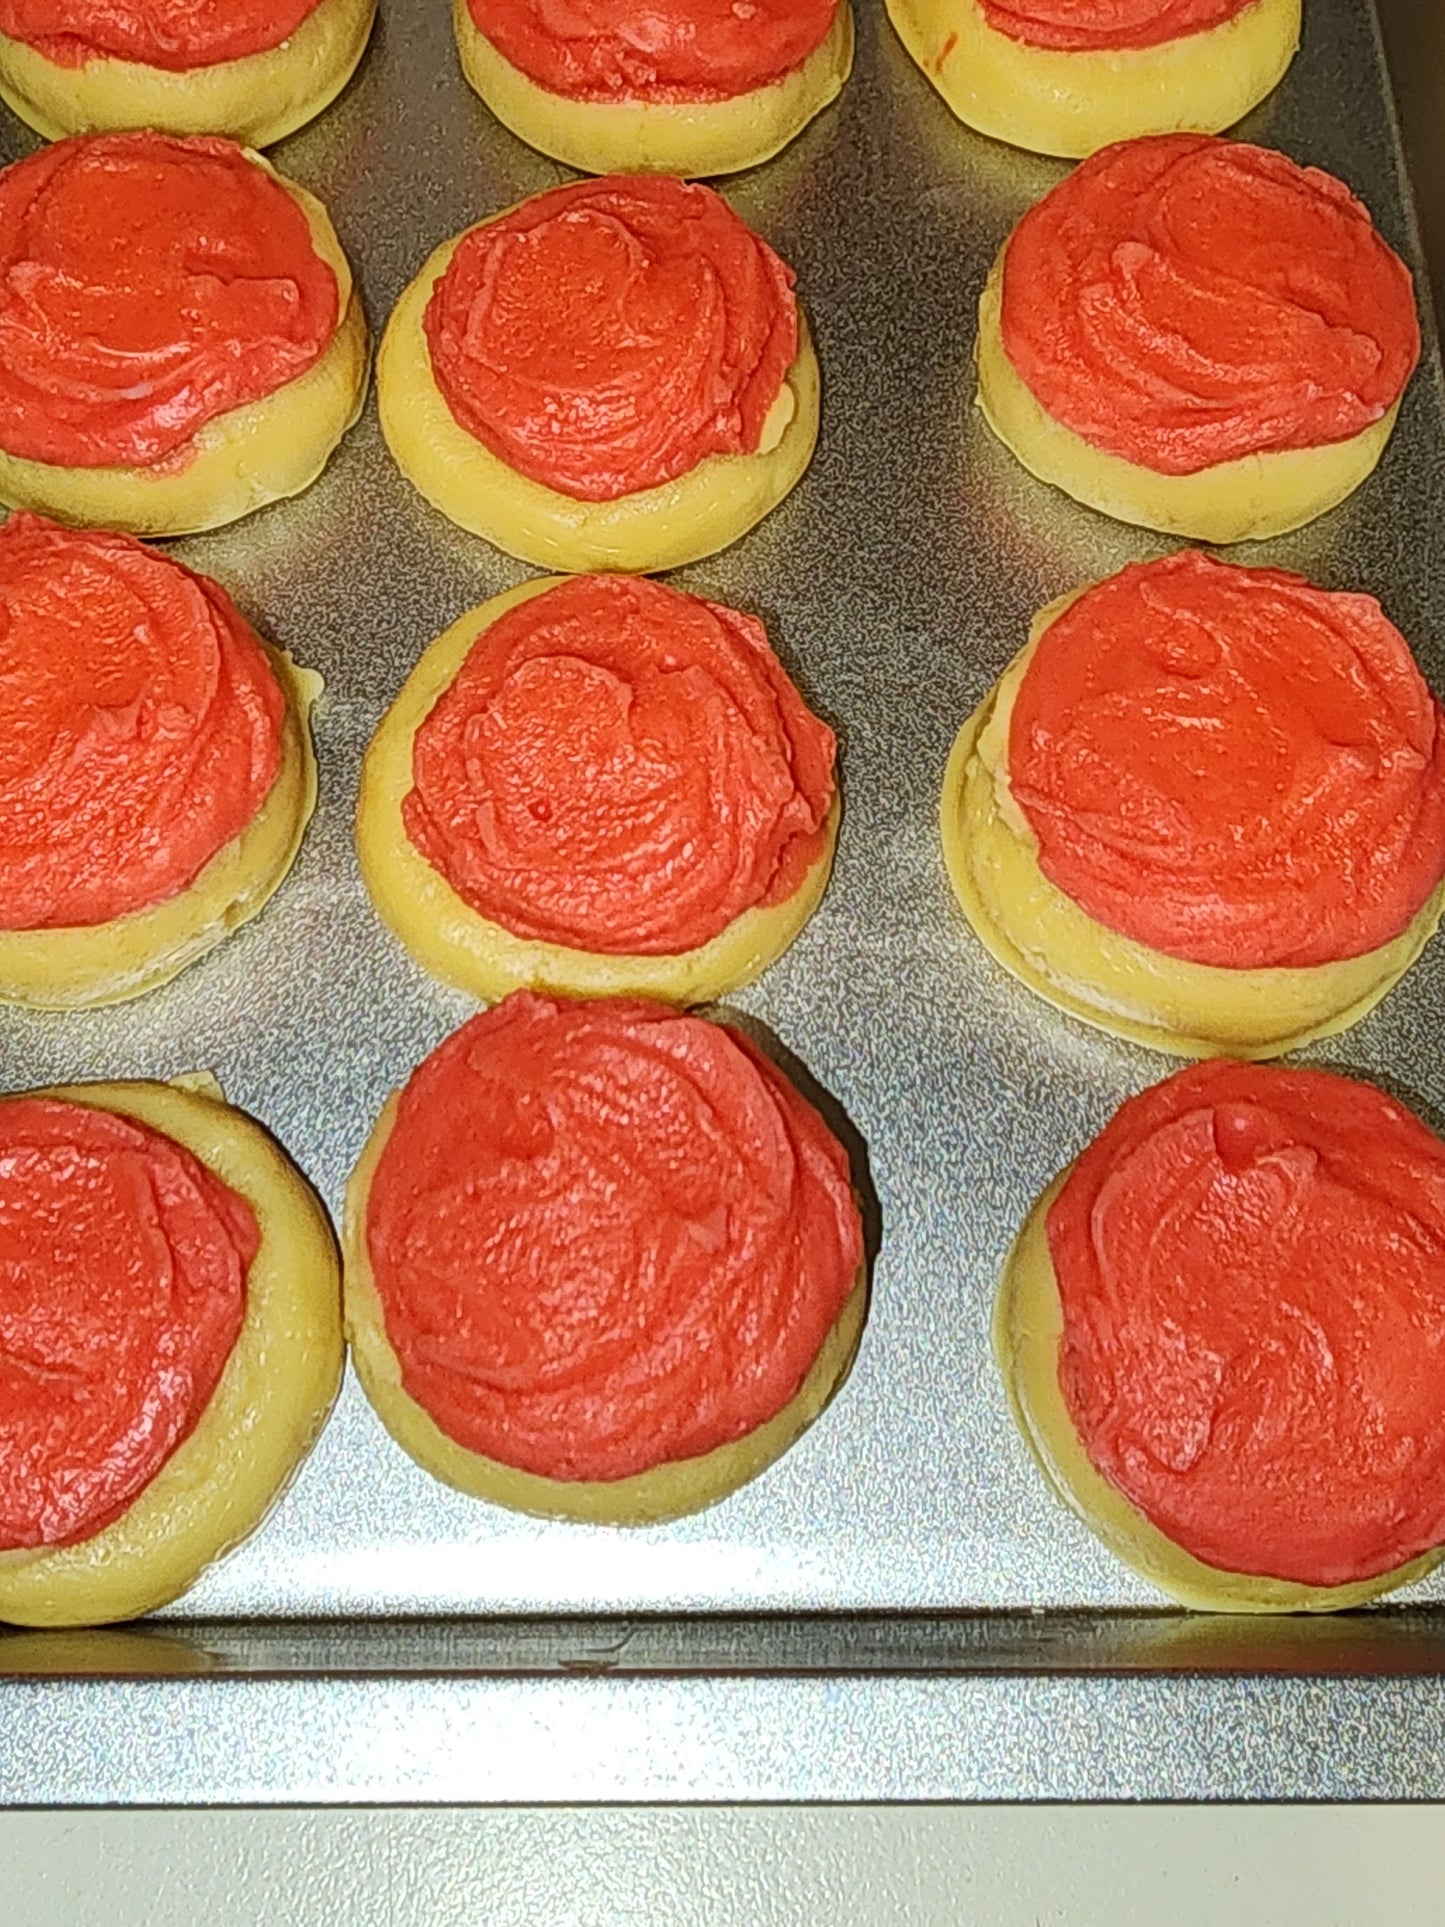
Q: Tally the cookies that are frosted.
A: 12